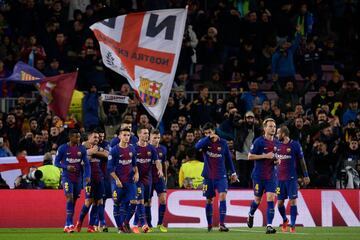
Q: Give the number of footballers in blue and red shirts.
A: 10